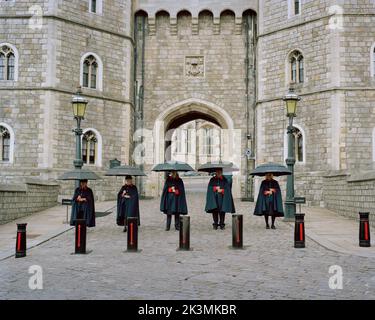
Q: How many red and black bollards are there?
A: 7